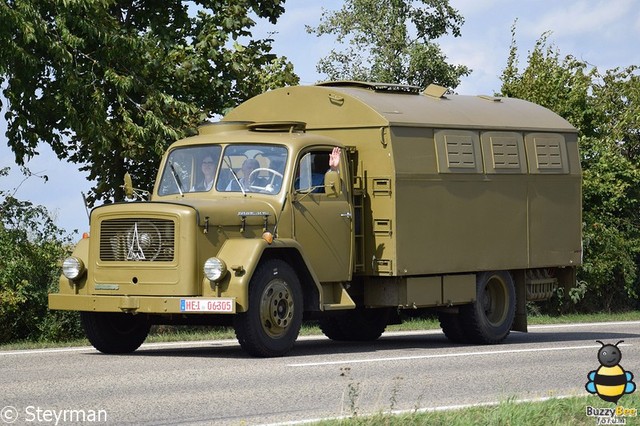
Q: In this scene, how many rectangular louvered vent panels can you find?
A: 3